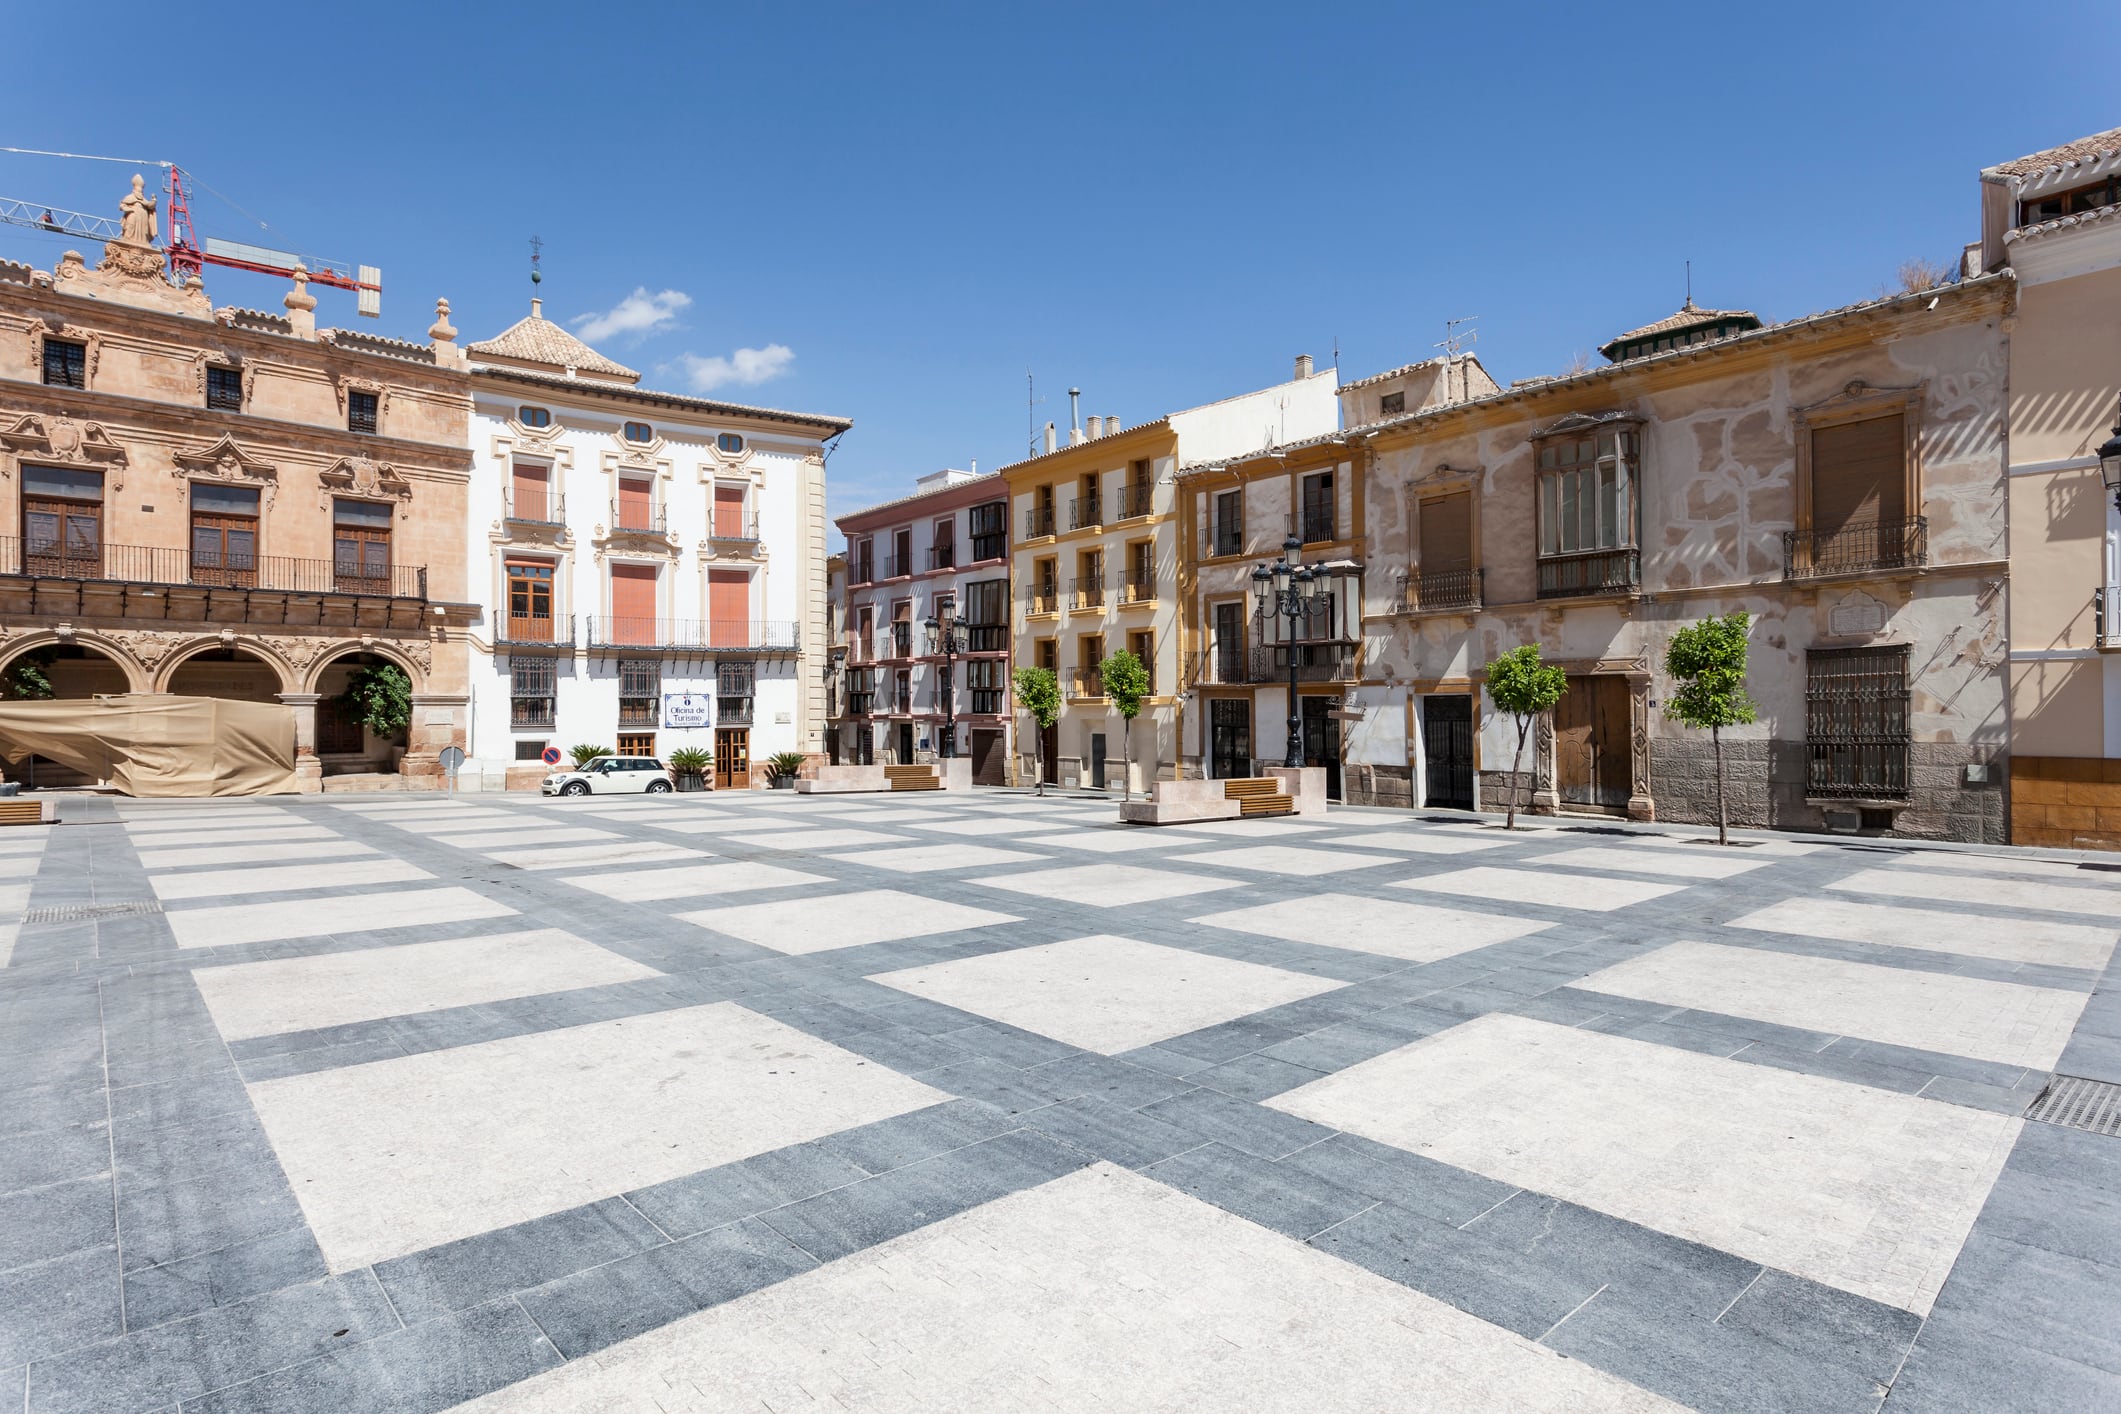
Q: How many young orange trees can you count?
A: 4